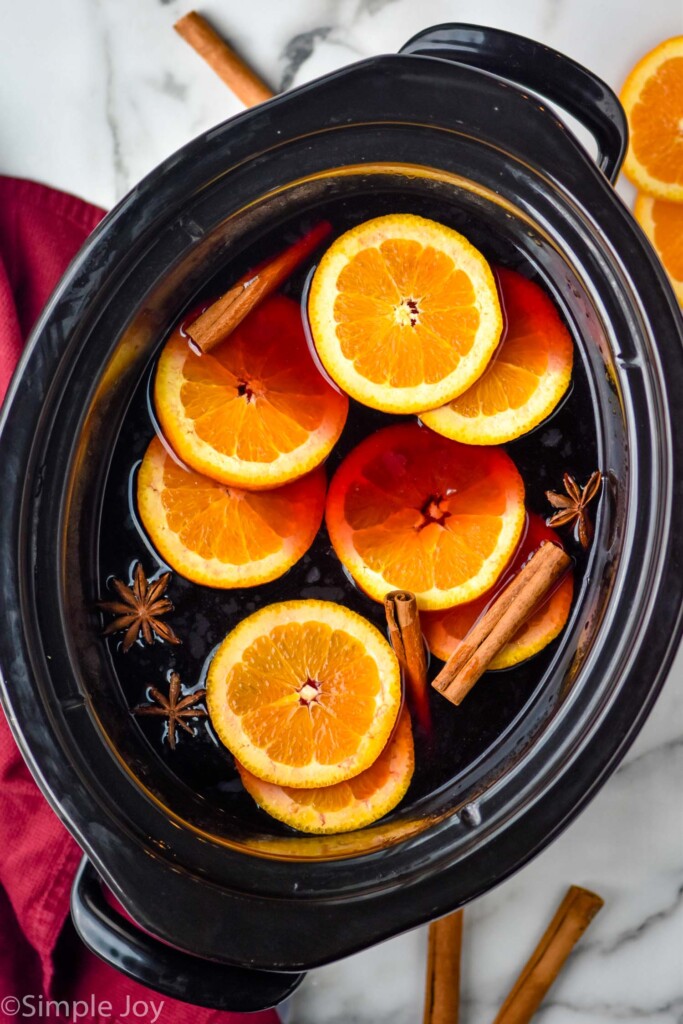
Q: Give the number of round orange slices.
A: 10